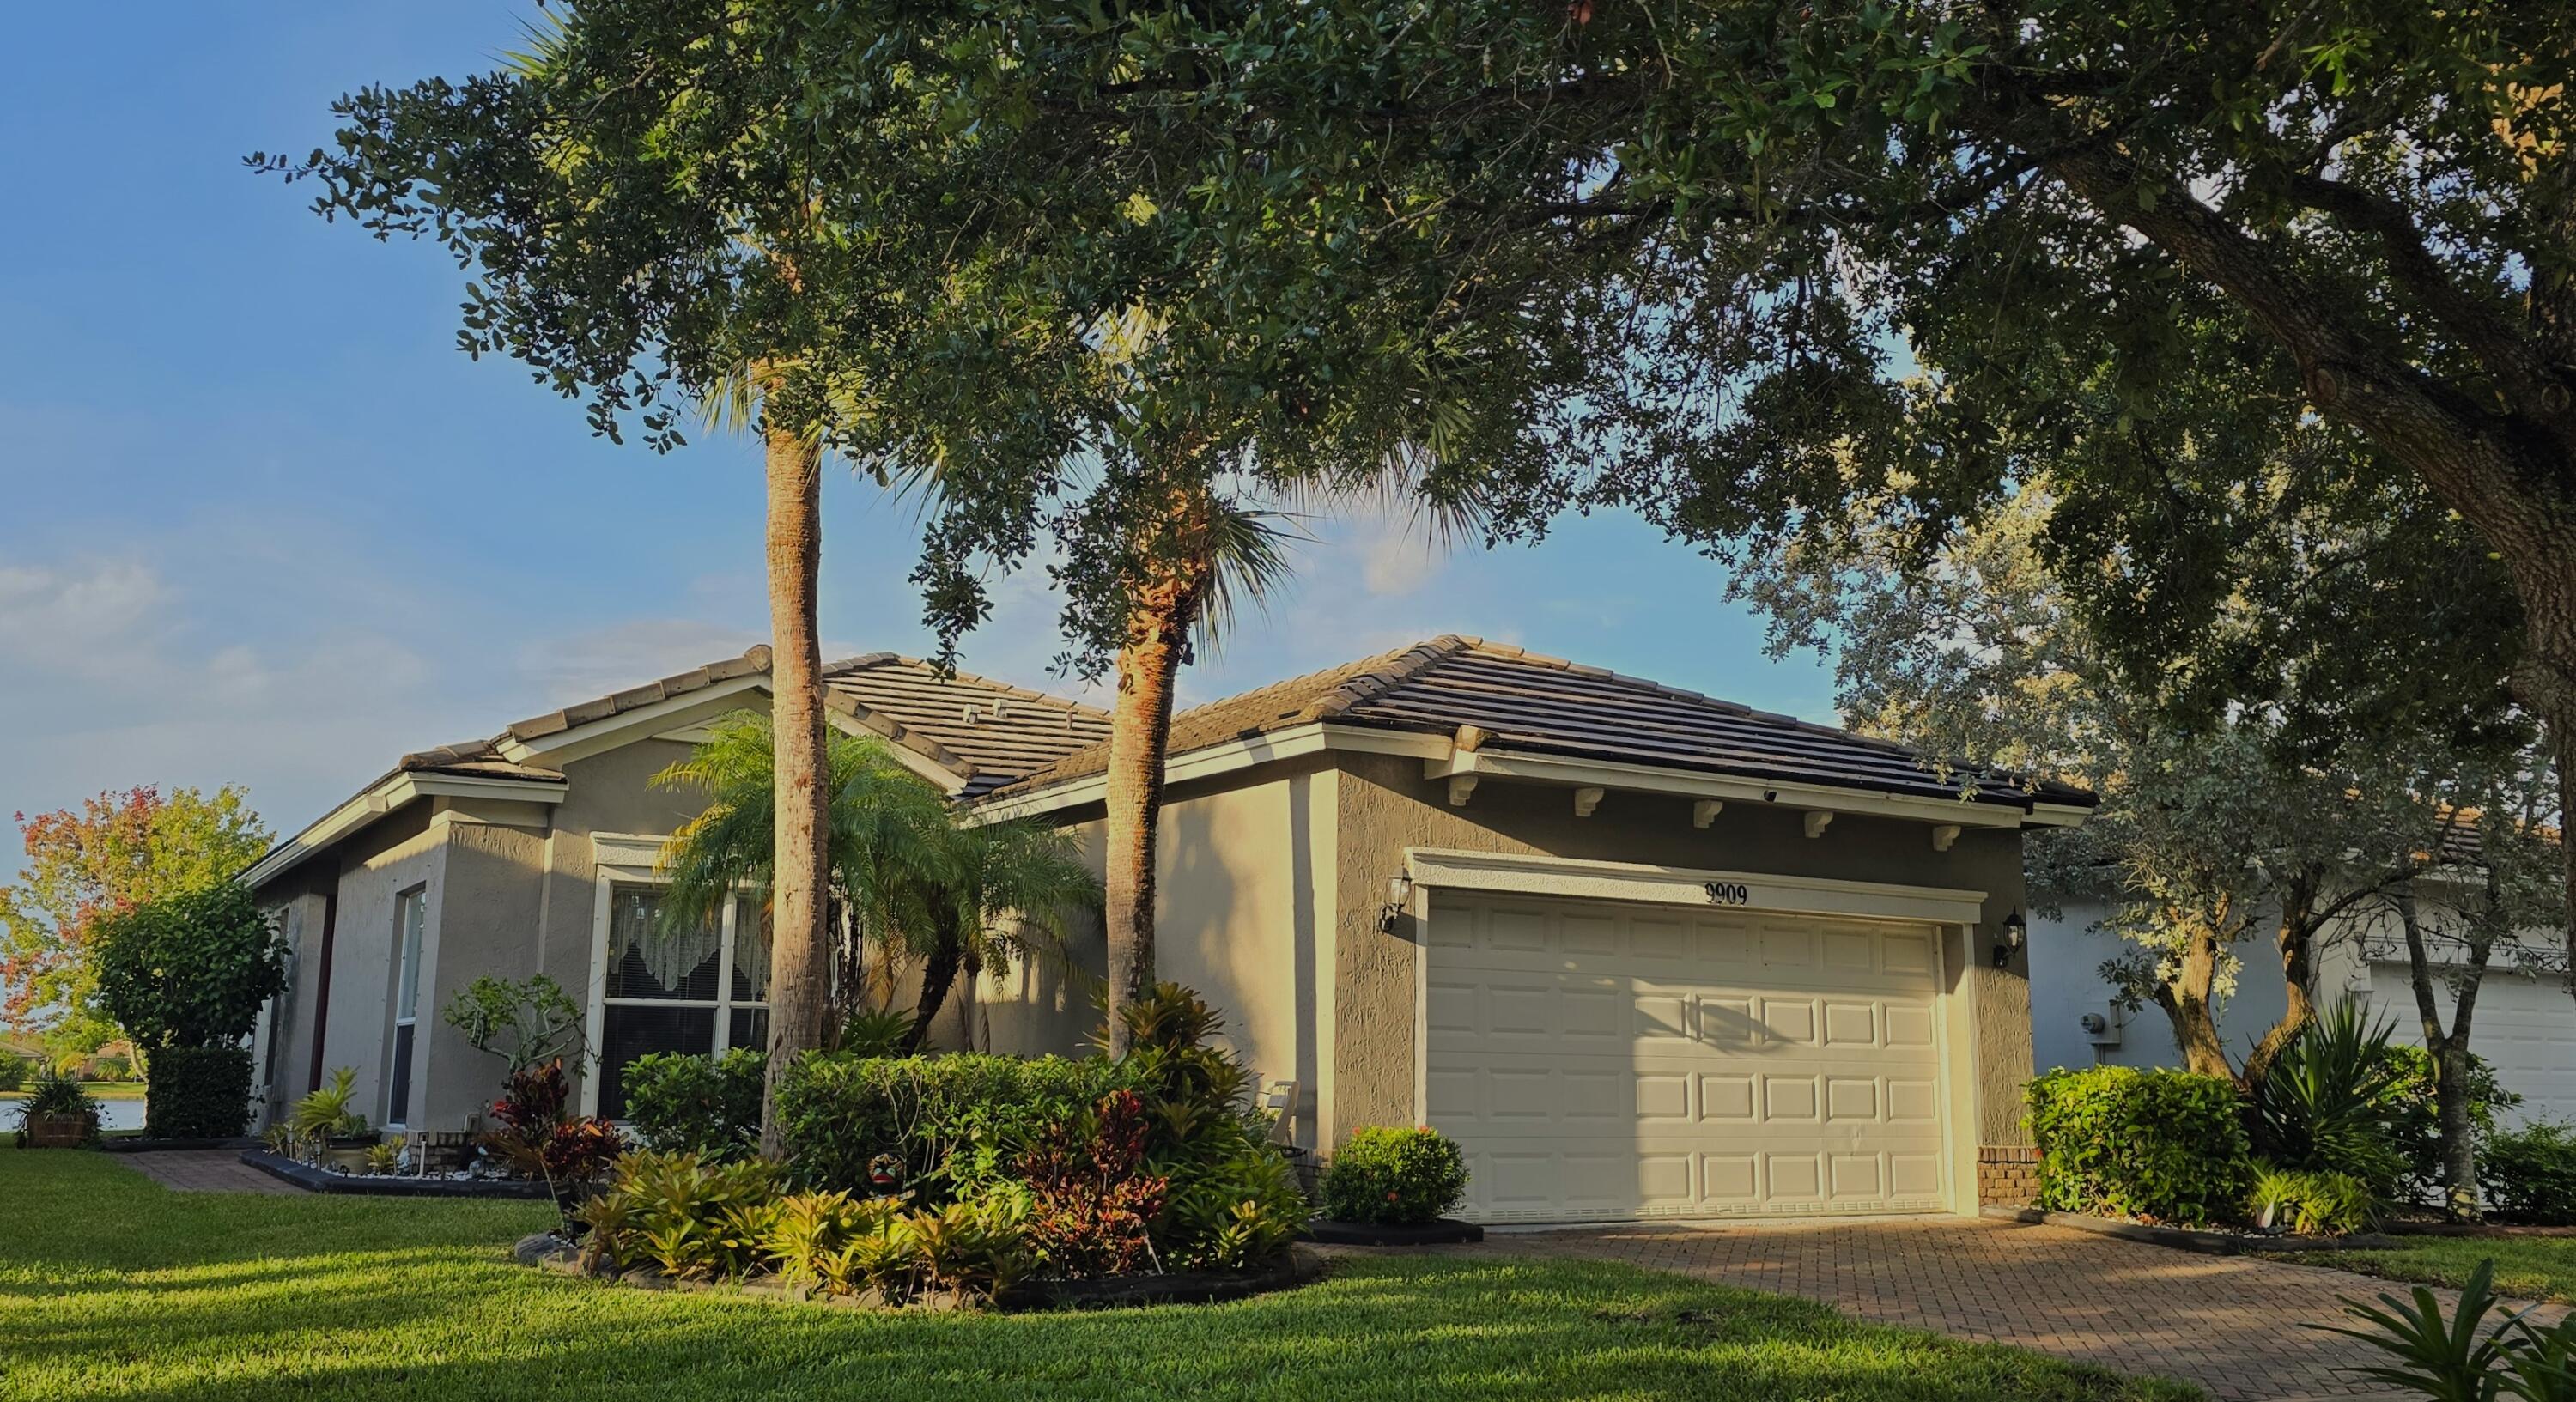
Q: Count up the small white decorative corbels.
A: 5